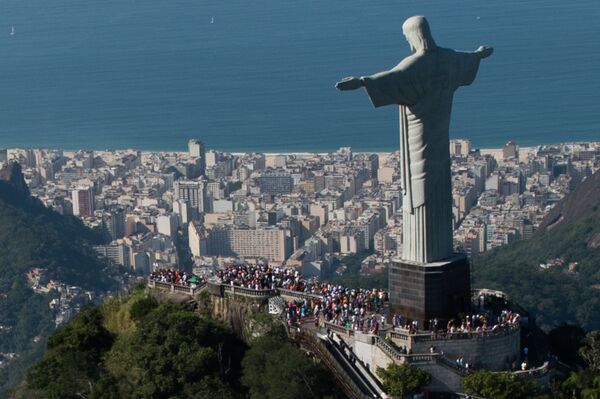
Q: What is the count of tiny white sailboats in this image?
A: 2